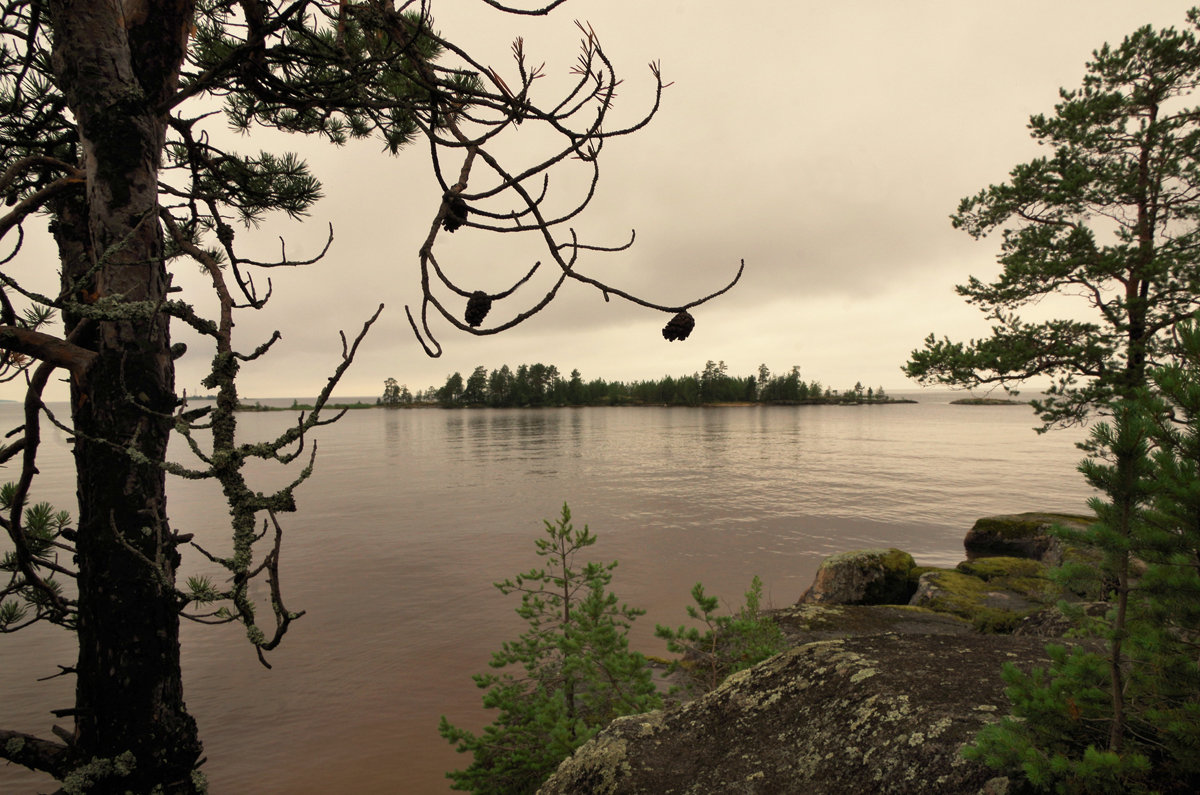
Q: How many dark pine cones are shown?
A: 3